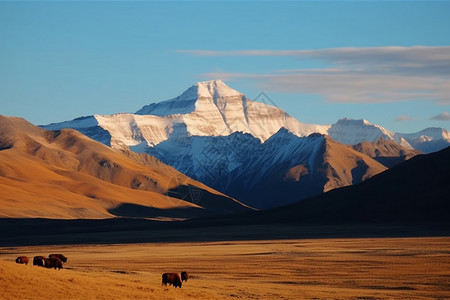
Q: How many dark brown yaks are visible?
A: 6